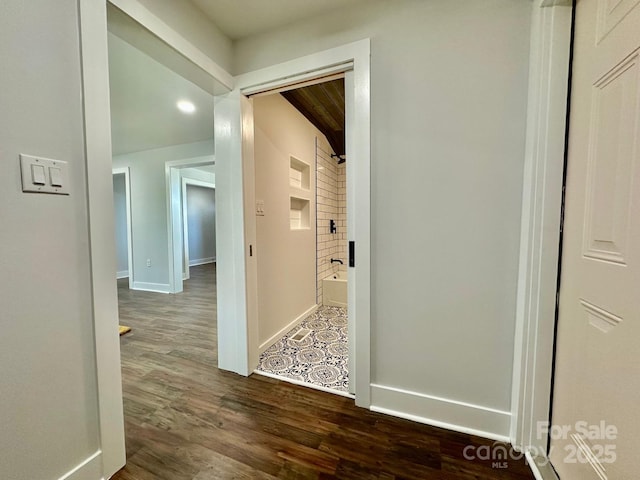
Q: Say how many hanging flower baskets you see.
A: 0